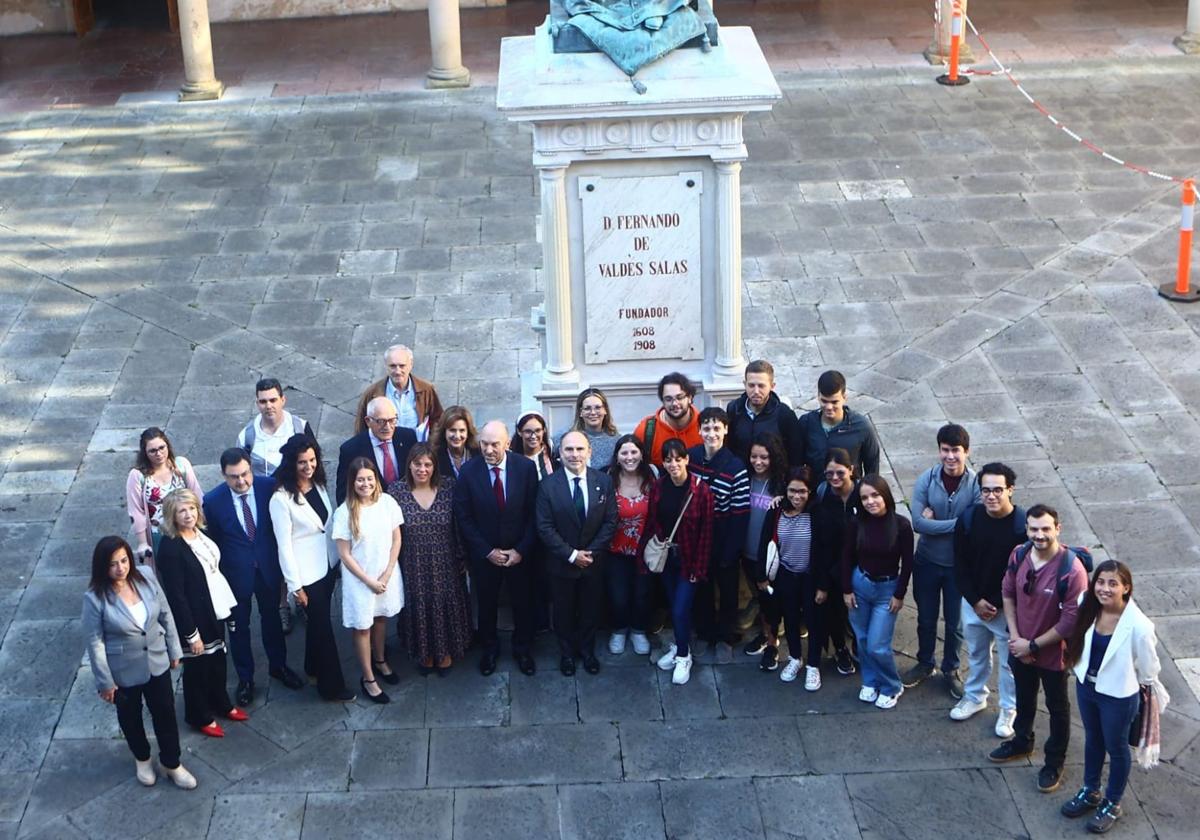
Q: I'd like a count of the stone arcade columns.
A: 4